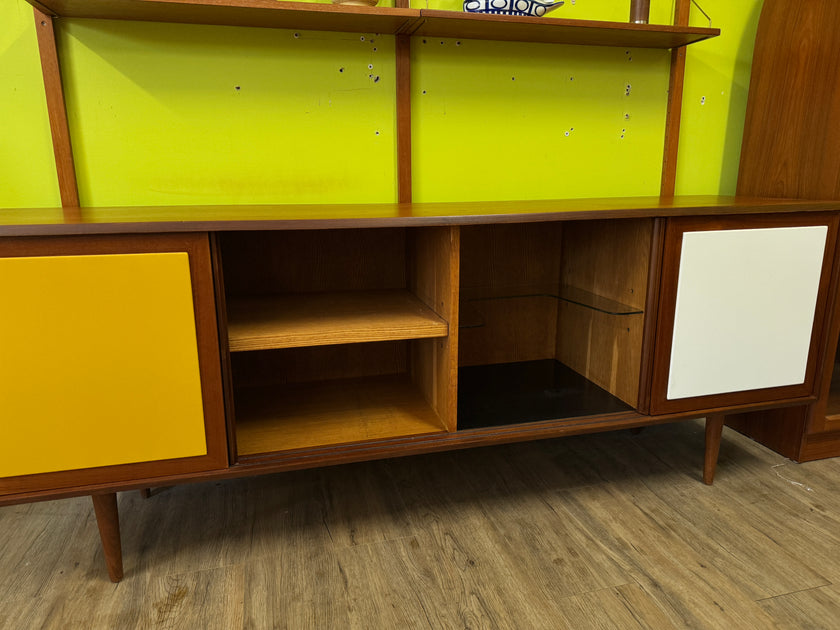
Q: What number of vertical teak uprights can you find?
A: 3